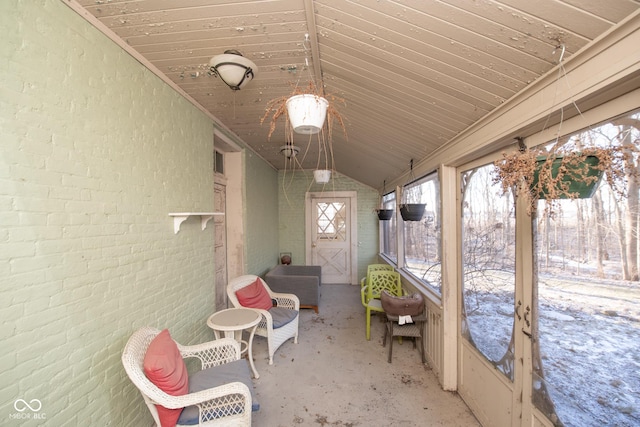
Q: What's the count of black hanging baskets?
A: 2